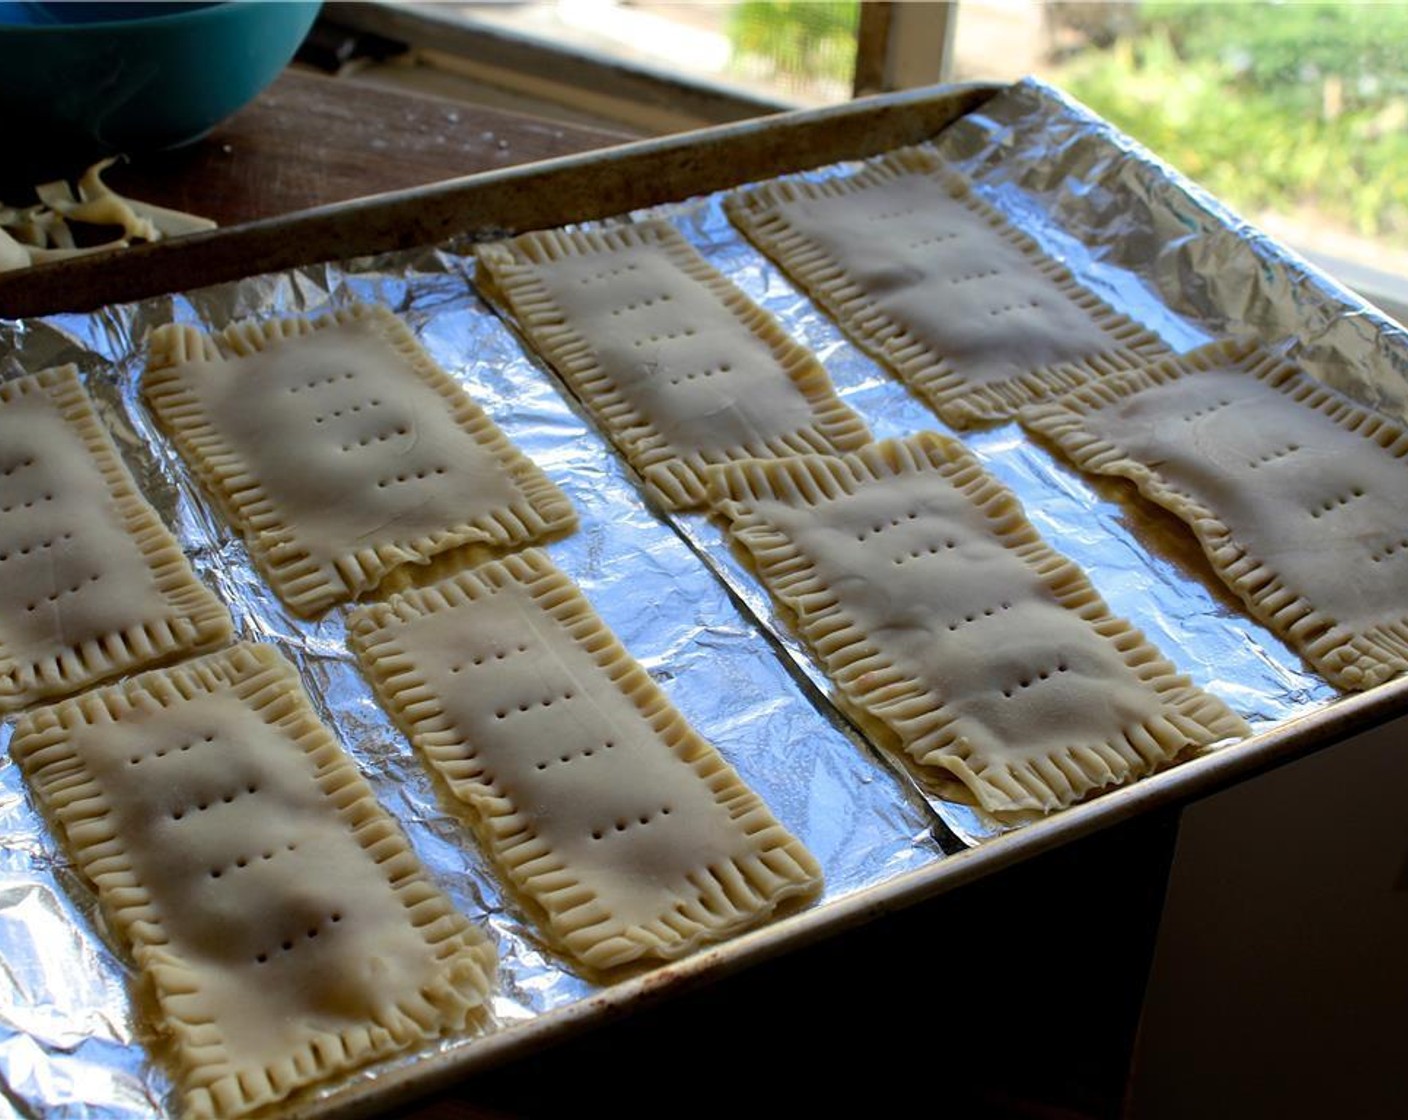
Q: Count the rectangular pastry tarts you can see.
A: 8